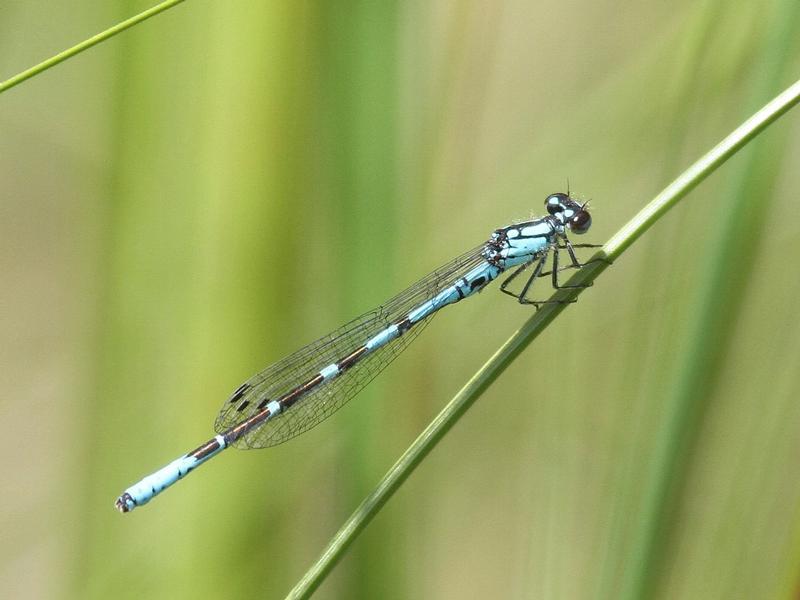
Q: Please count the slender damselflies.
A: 1